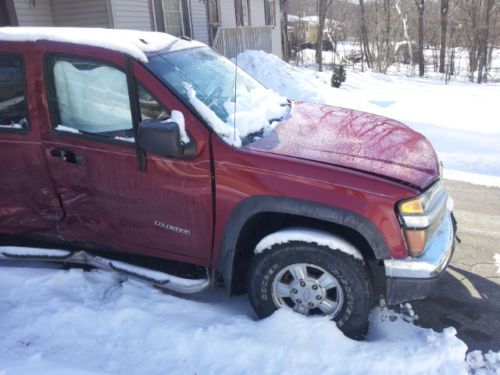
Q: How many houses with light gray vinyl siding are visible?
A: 1